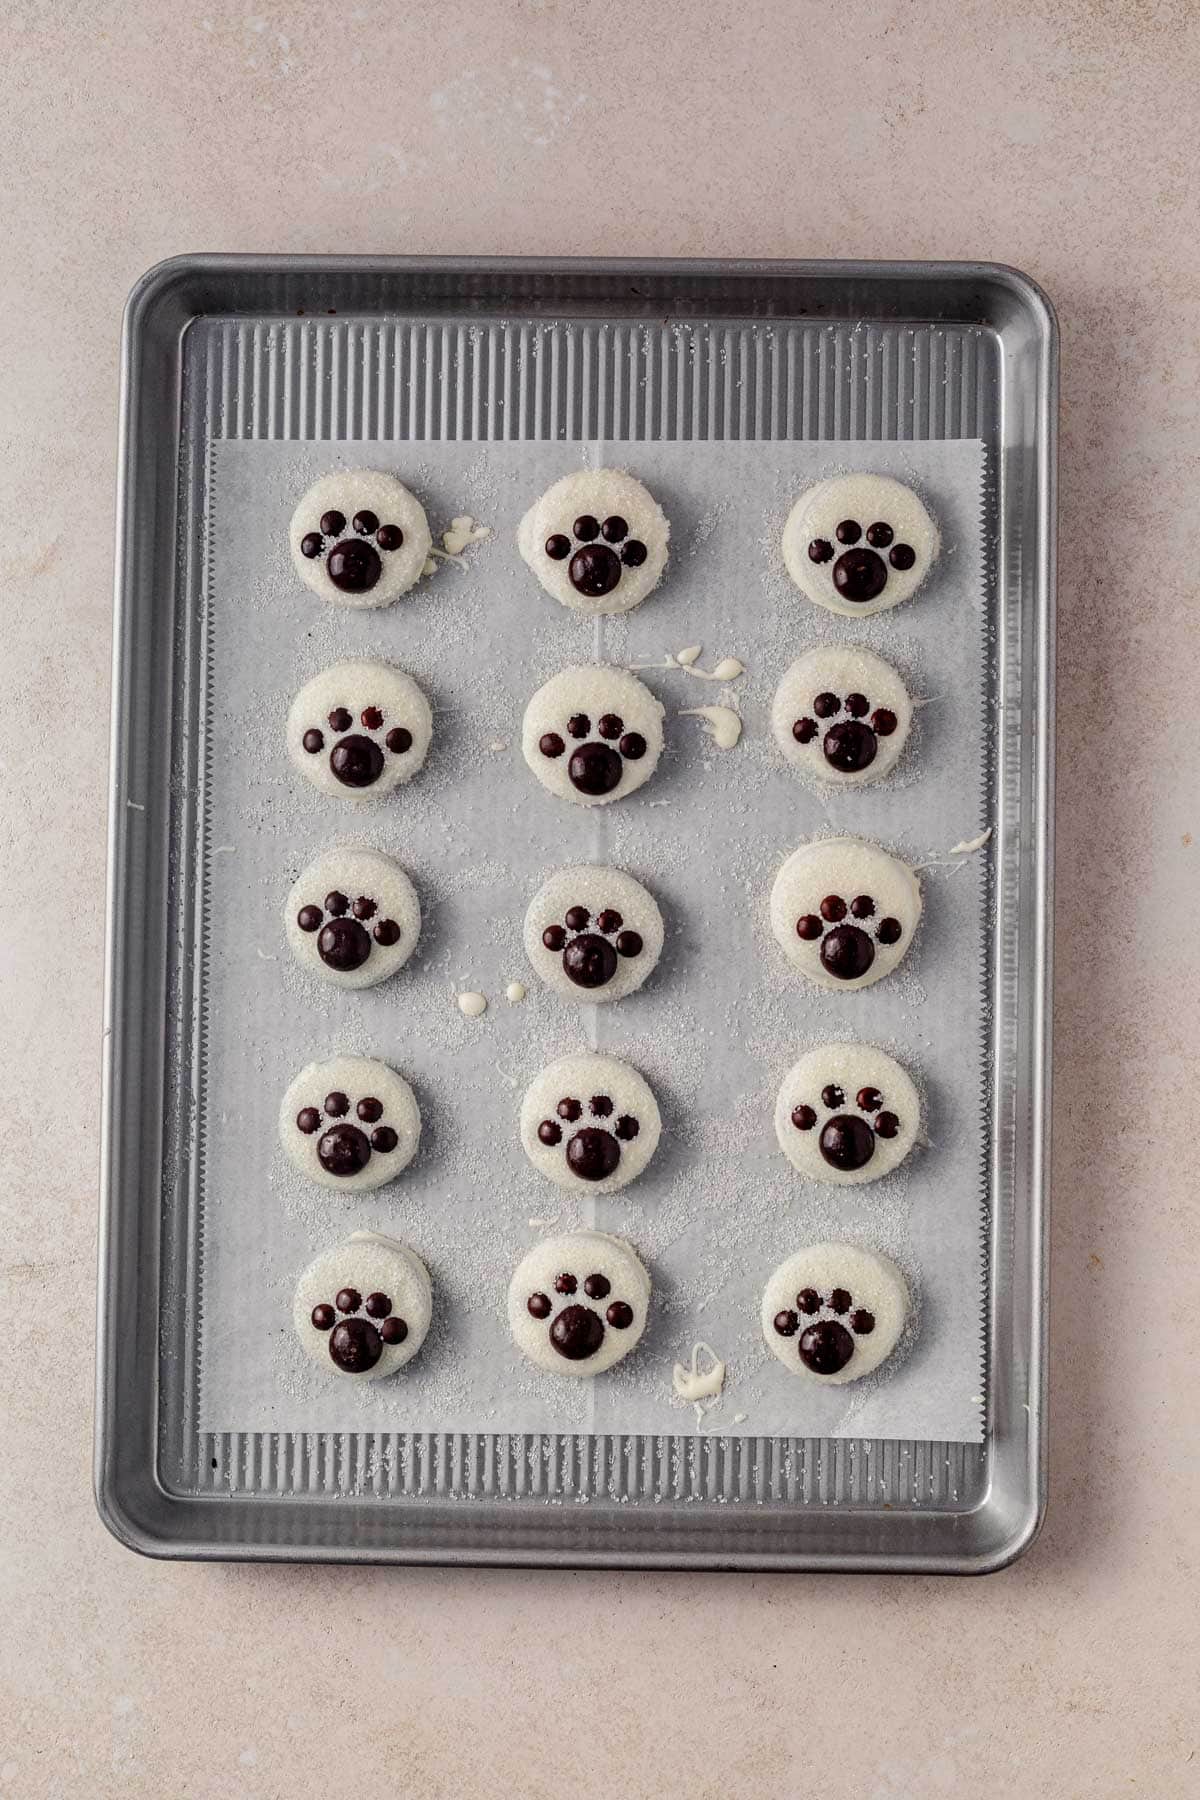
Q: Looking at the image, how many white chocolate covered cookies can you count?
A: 15